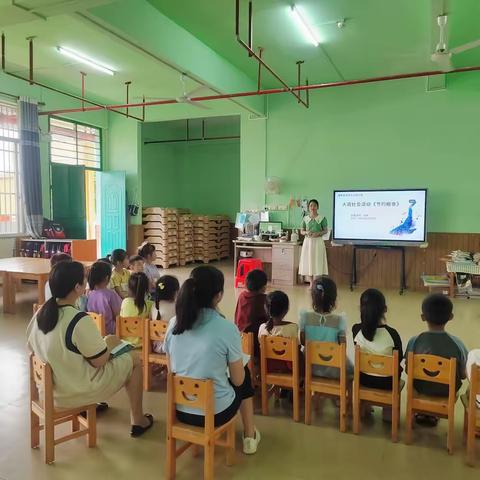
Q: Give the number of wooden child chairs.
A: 12